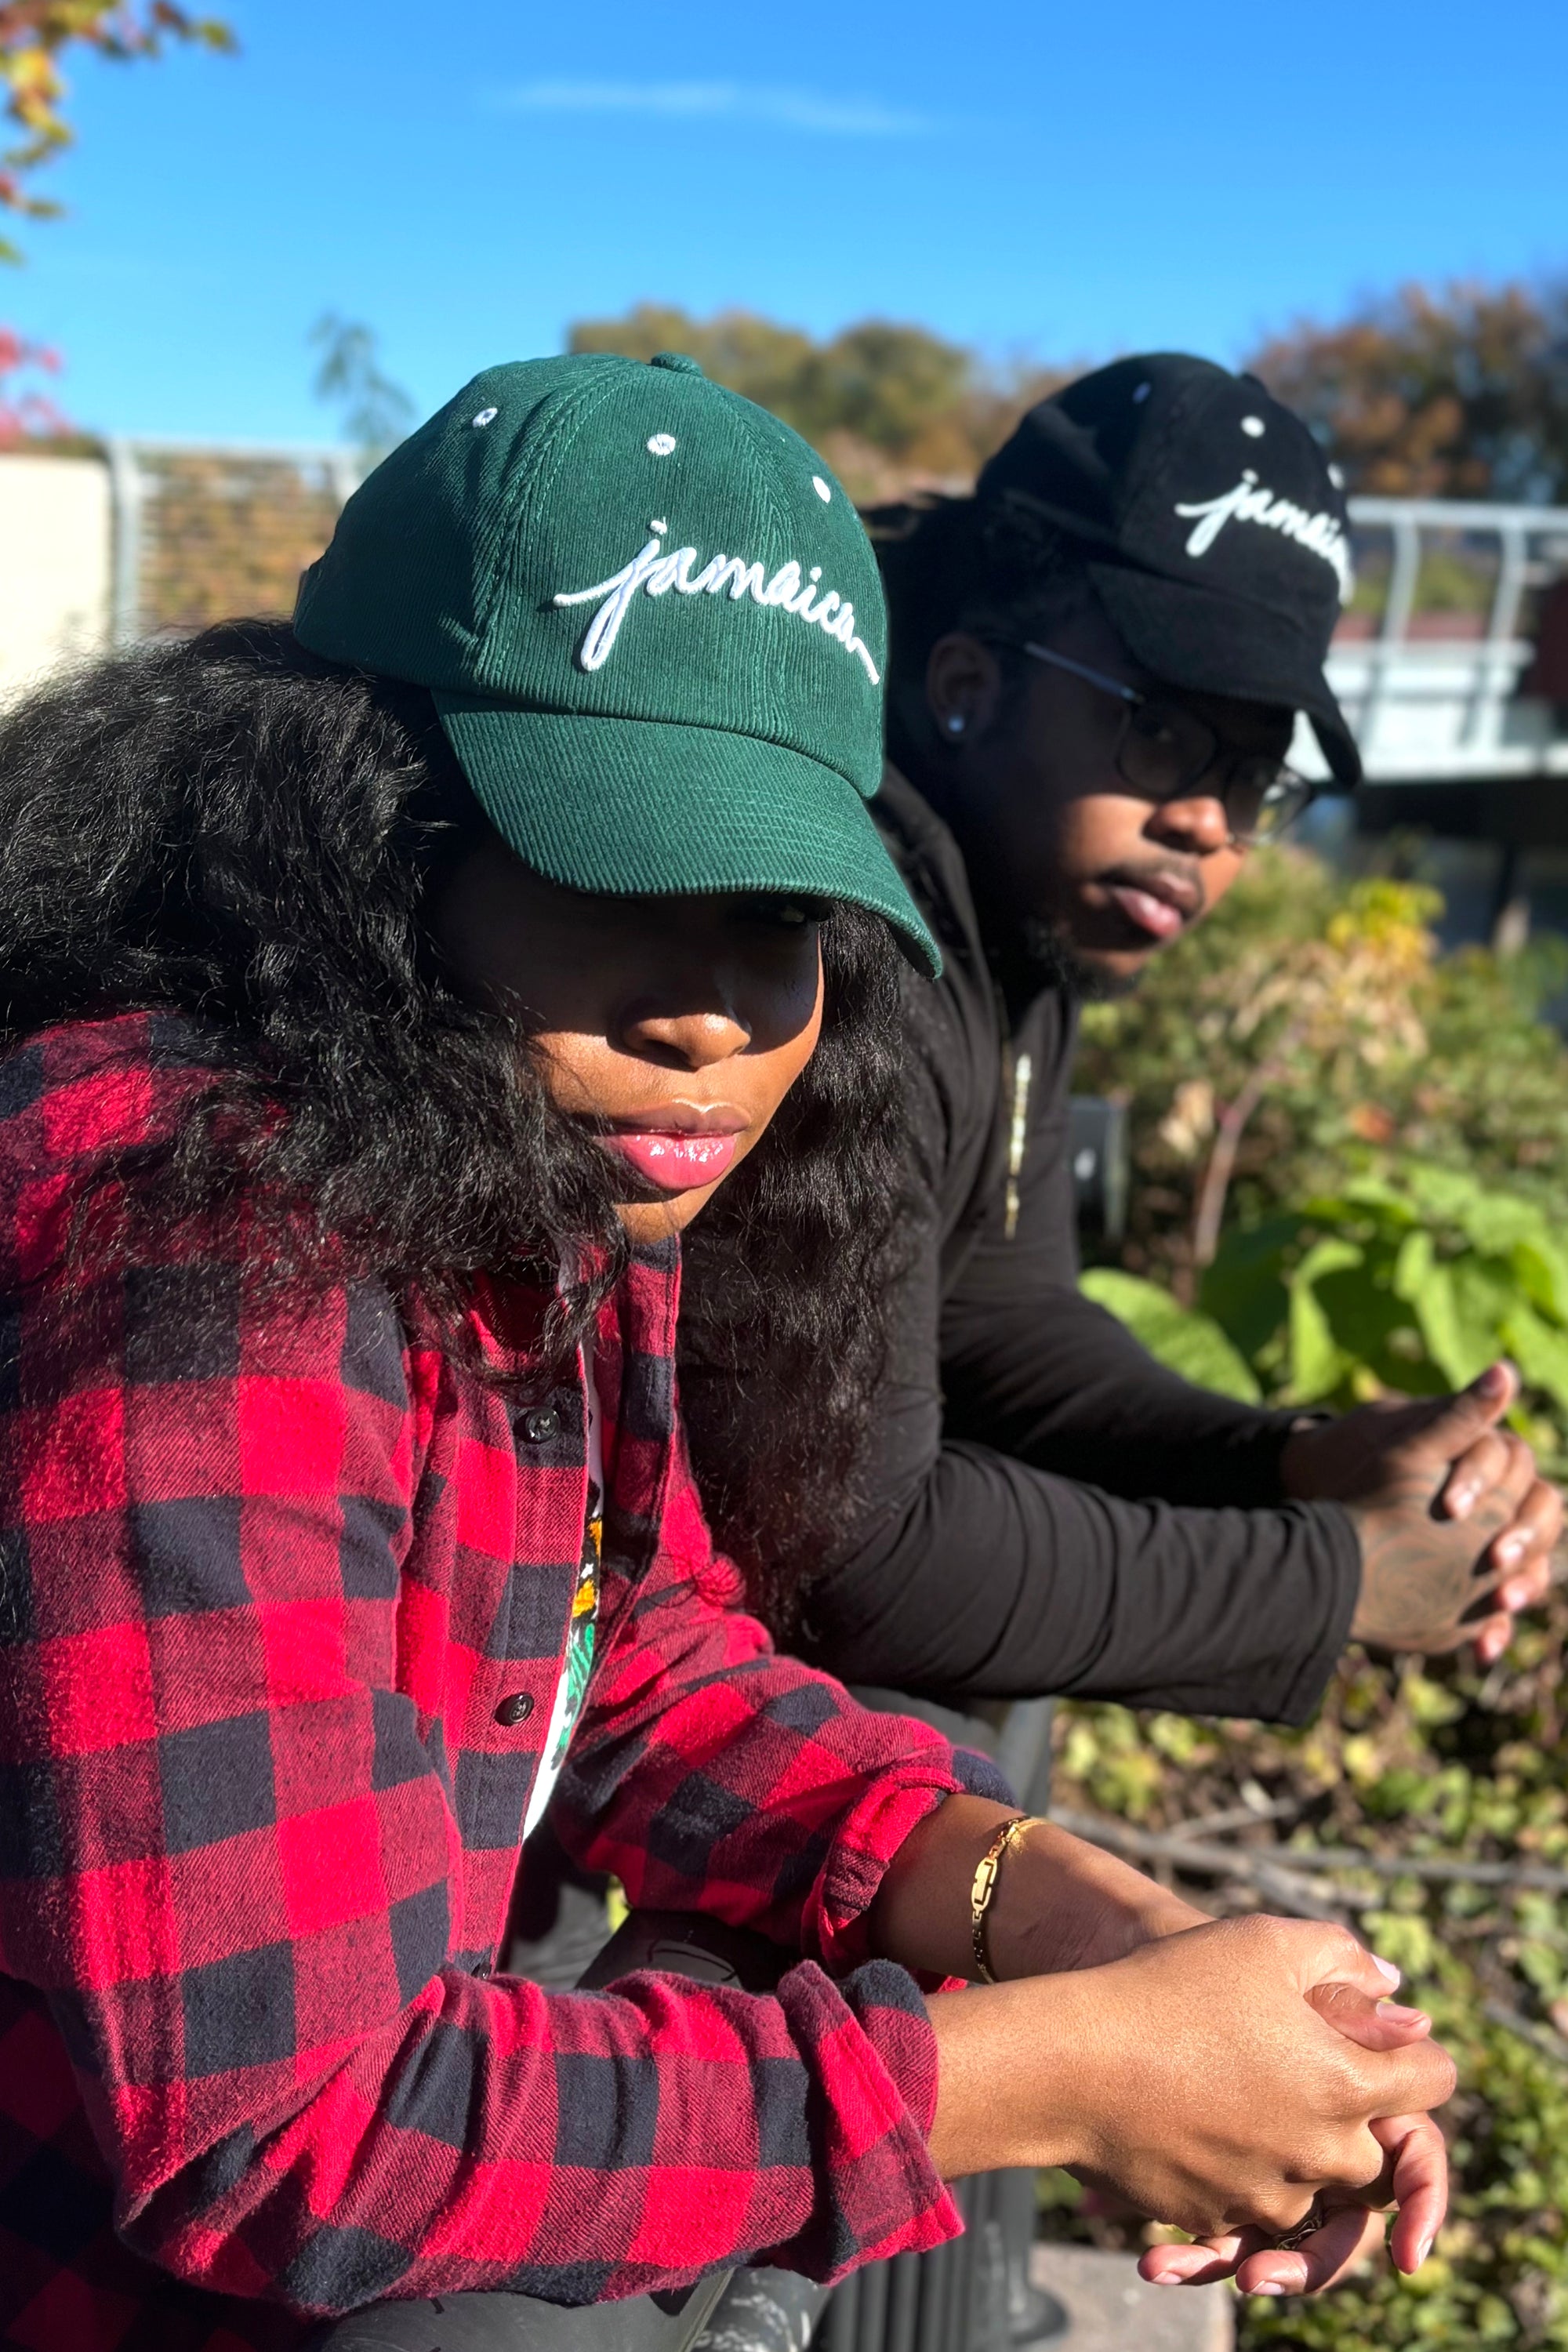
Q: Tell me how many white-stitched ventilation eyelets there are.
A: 6